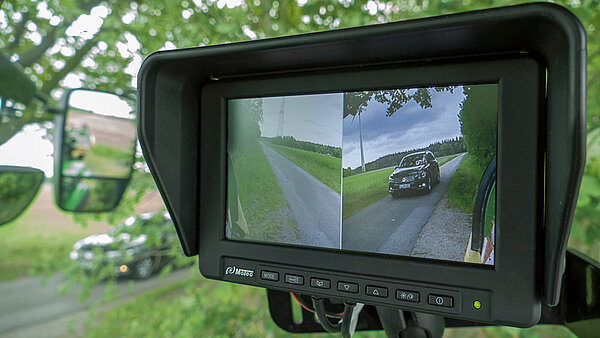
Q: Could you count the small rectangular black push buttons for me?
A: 7